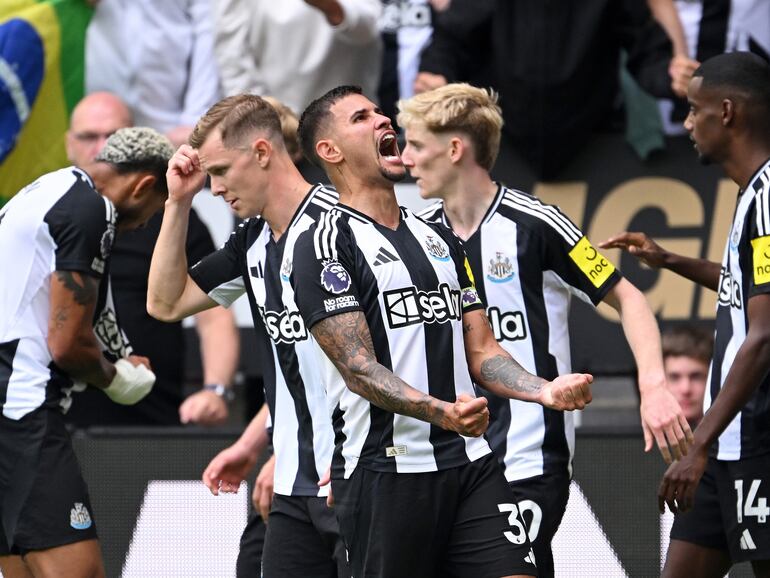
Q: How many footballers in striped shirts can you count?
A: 5